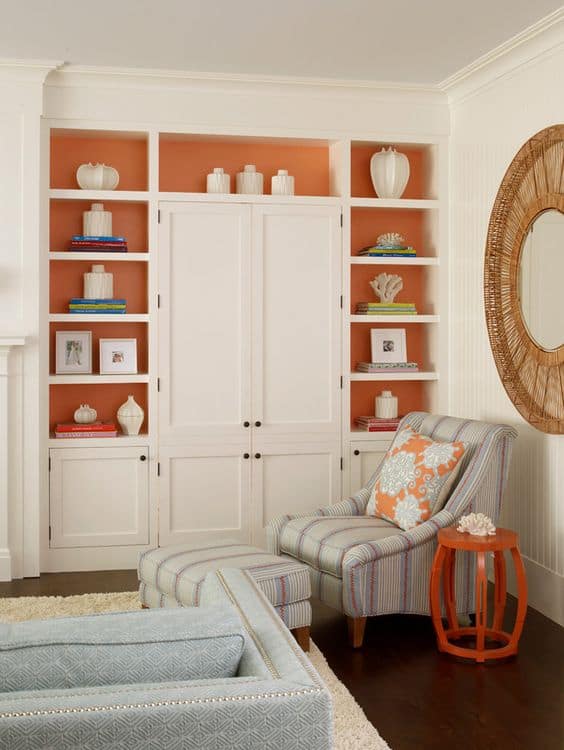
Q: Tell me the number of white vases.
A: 10